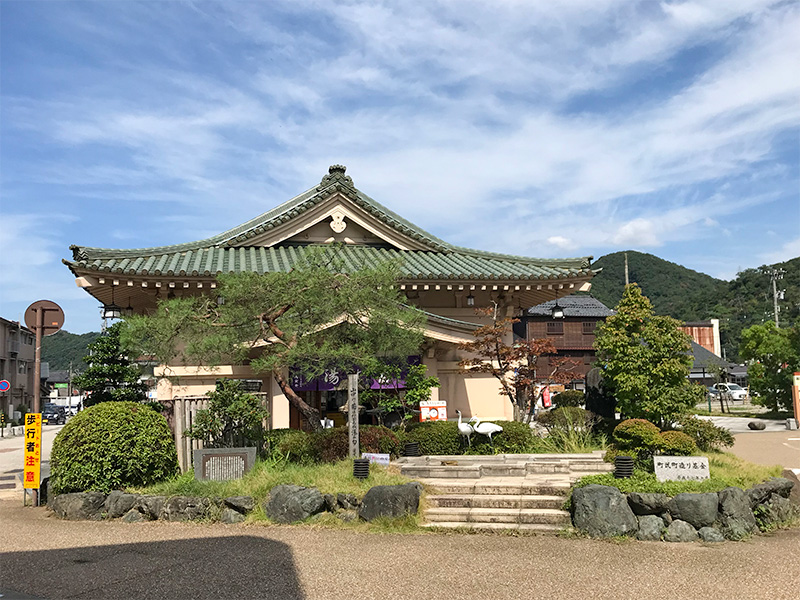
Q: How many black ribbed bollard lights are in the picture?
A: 3